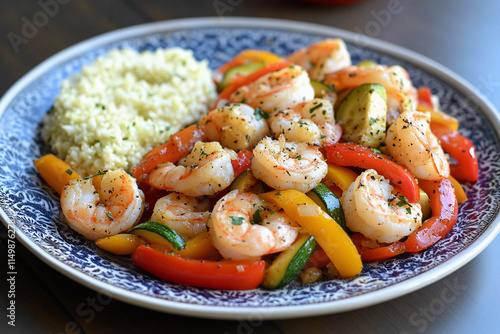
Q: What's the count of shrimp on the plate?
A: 12